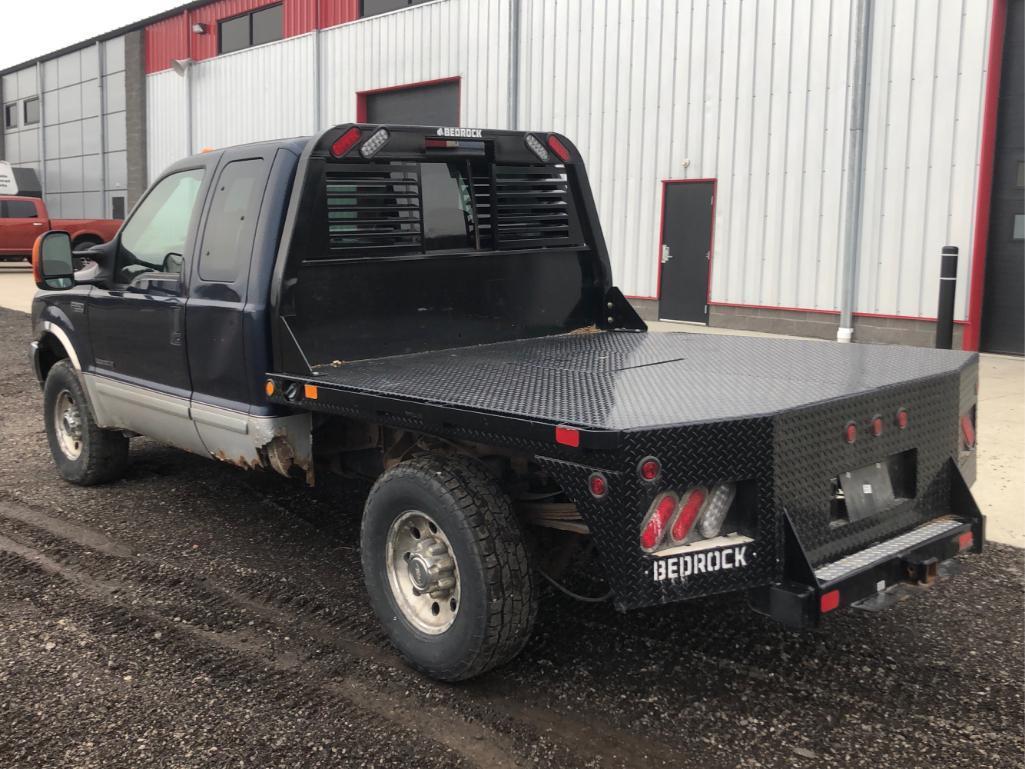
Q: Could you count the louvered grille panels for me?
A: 2